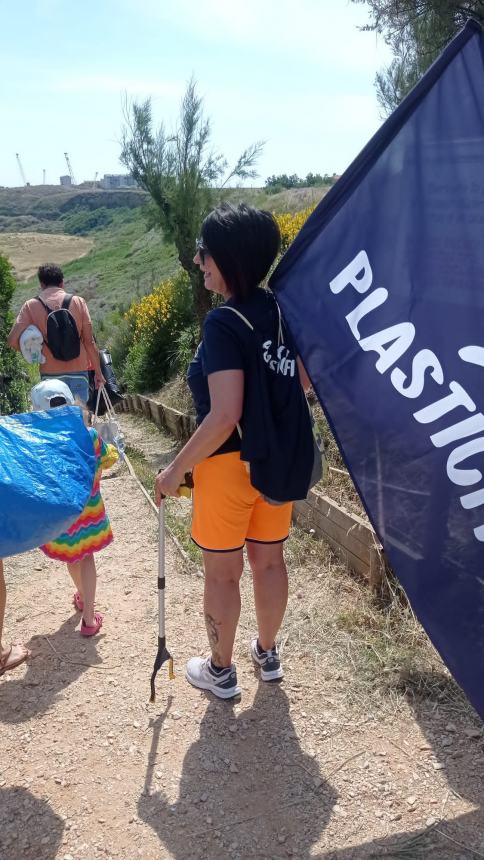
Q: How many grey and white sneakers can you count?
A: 2